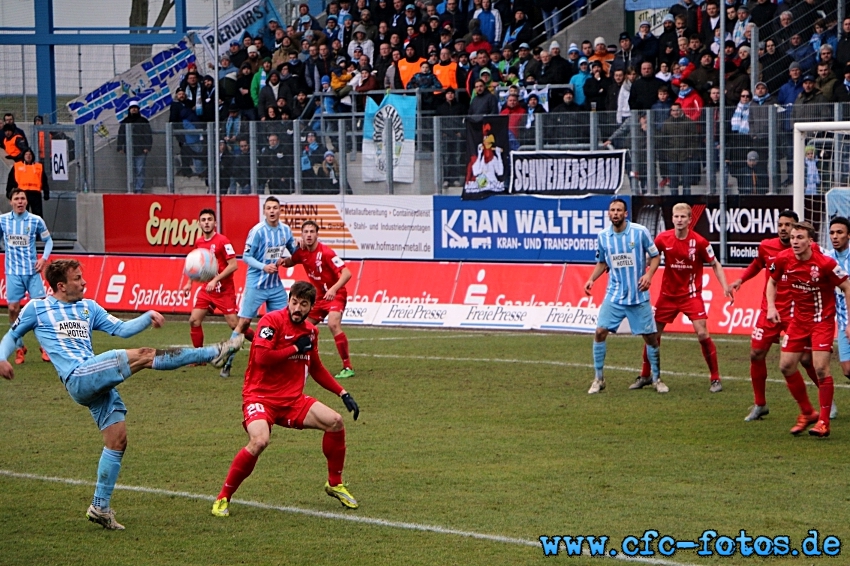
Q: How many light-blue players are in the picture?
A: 5